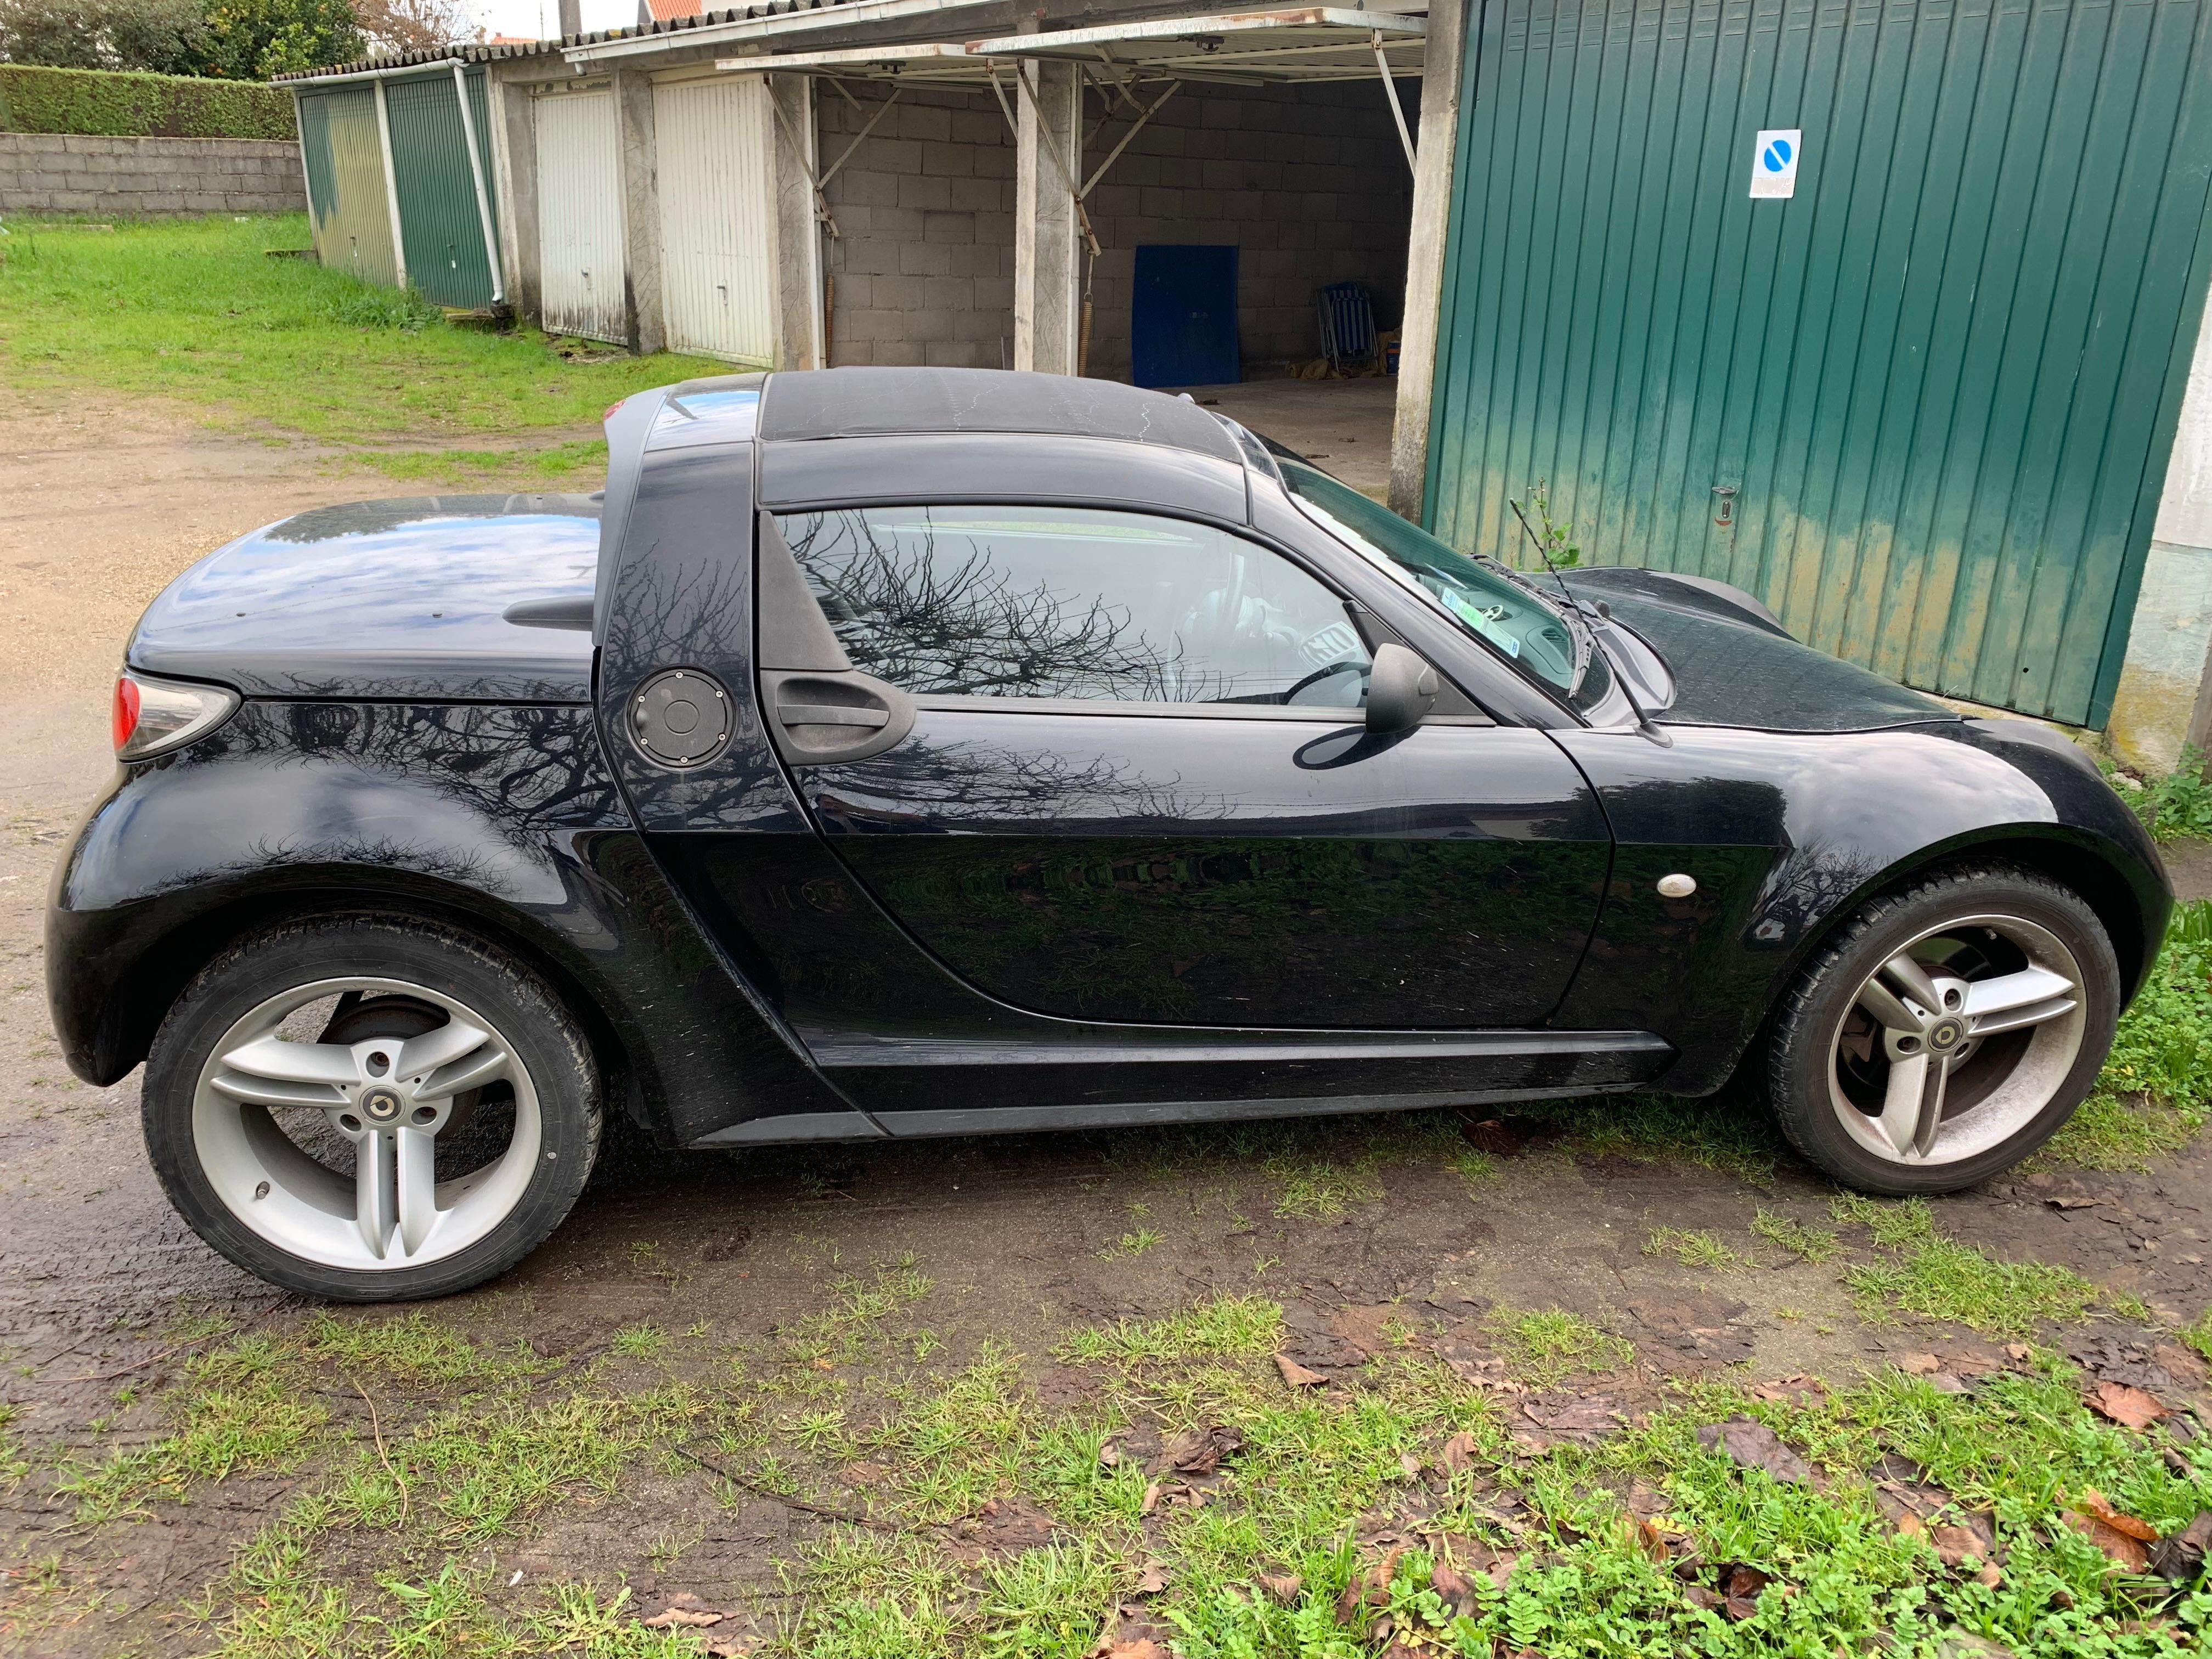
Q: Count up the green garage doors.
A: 3